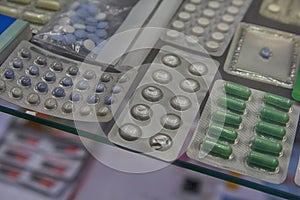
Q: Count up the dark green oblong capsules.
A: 10